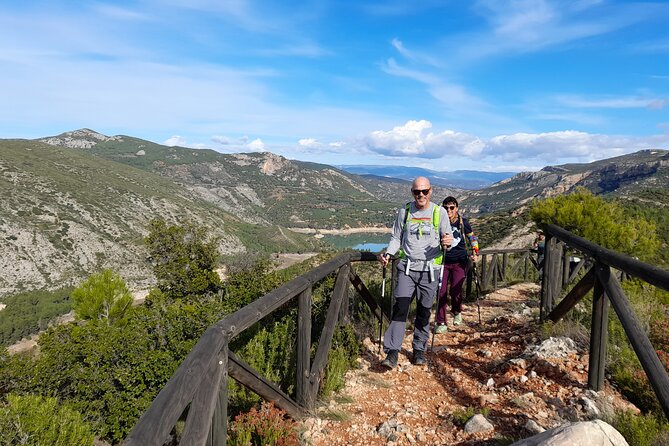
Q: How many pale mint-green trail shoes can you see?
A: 2